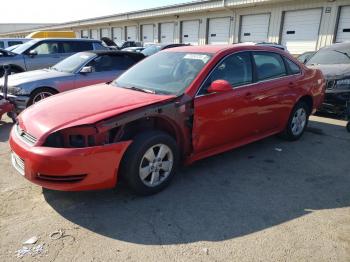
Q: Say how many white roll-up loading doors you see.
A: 12